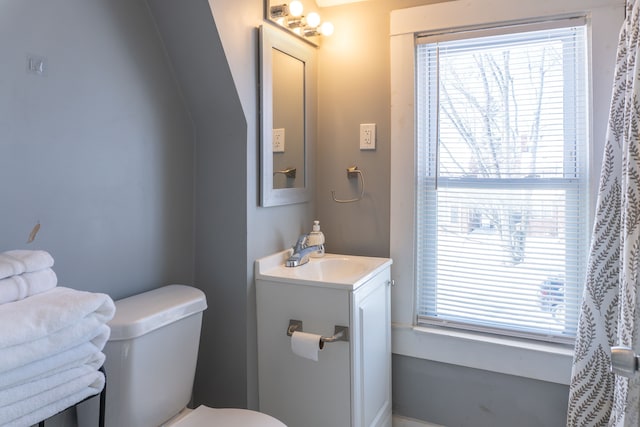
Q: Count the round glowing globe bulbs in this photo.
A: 3